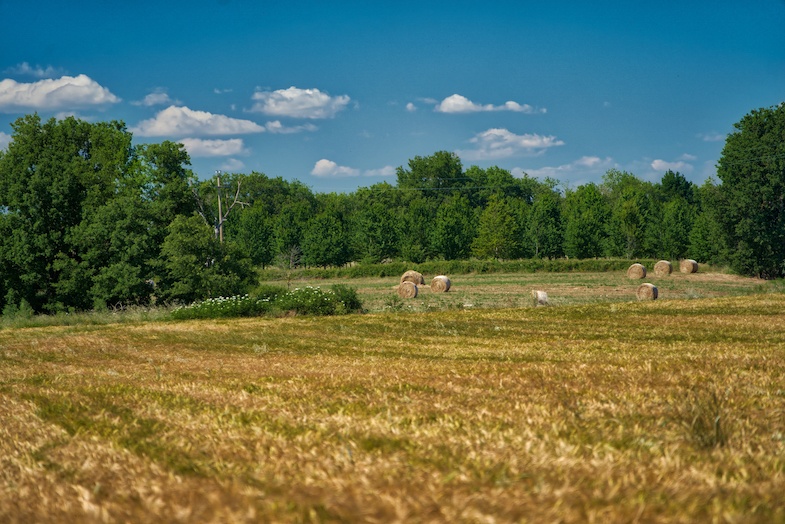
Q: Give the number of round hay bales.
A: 8